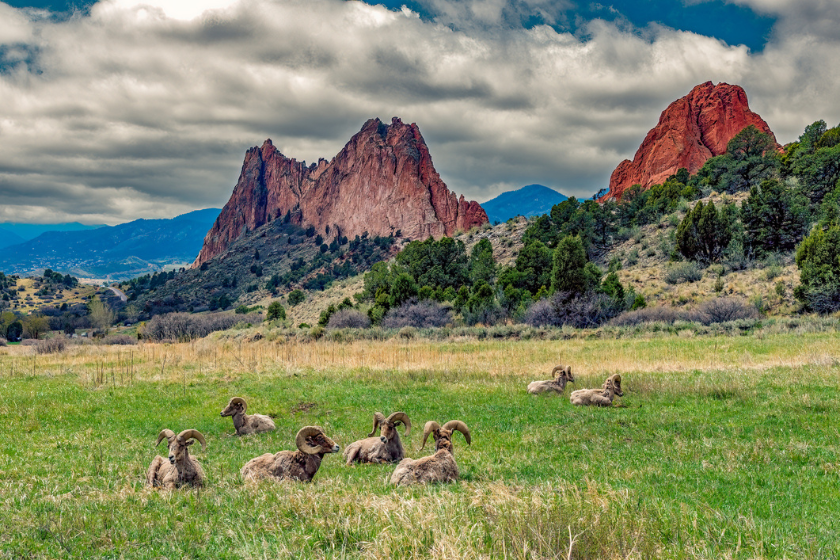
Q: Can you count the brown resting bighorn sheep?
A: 7